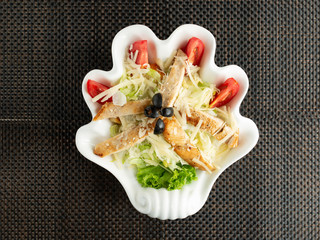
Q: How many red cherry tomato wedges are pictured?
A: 4